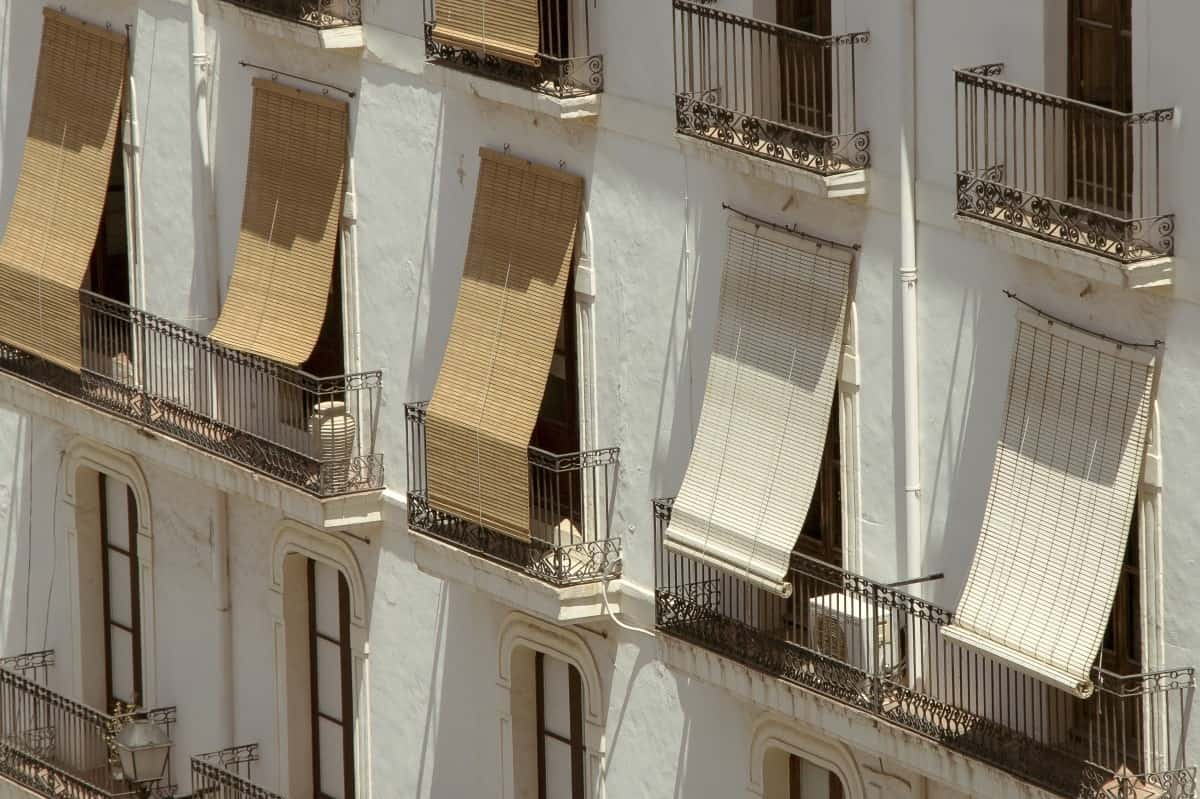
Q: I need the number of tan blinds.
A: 4